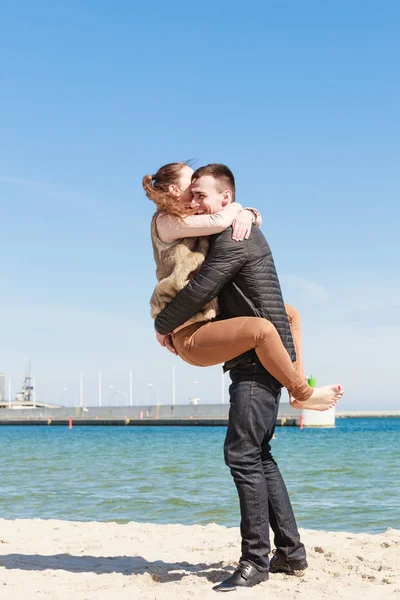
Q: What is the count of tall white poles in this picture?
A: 7